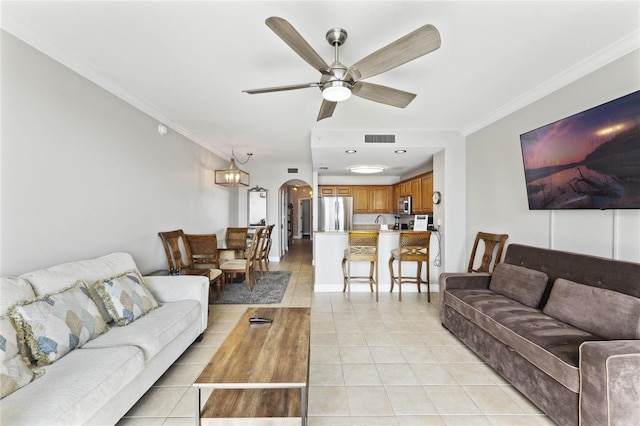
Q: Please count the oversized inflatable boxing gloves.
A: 0